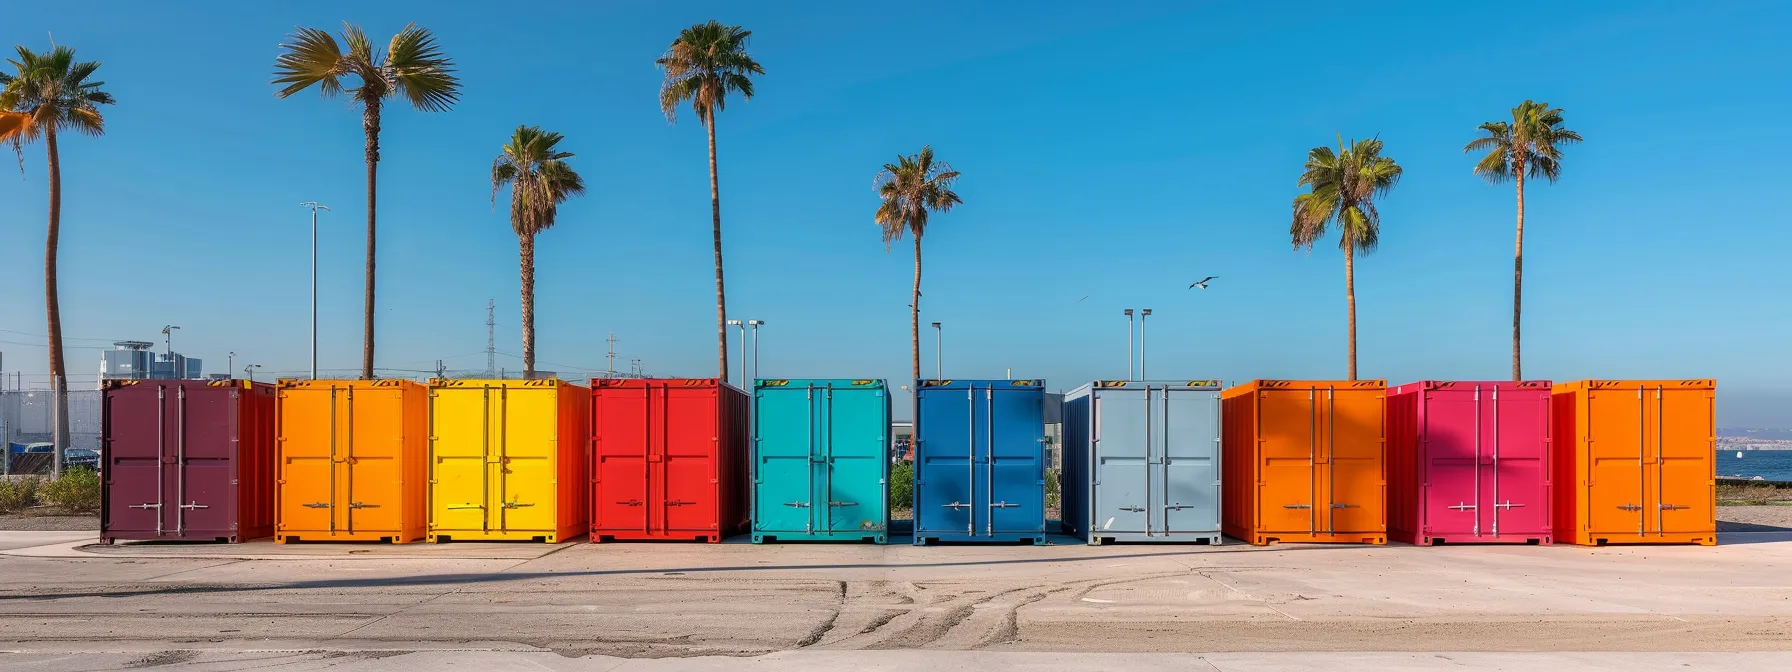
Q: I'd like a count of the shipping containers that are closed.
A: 10